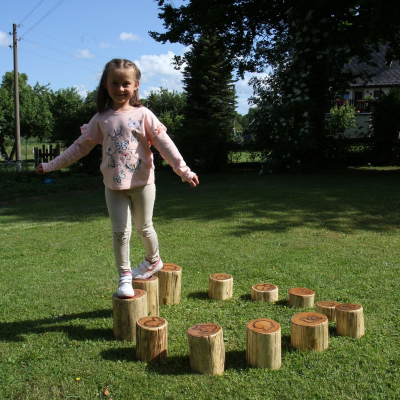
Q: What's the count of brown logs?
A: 12